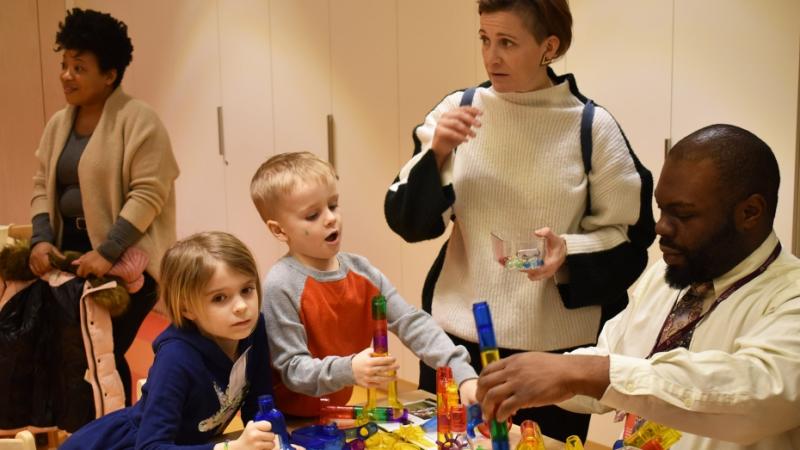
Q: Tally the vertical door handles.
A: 3